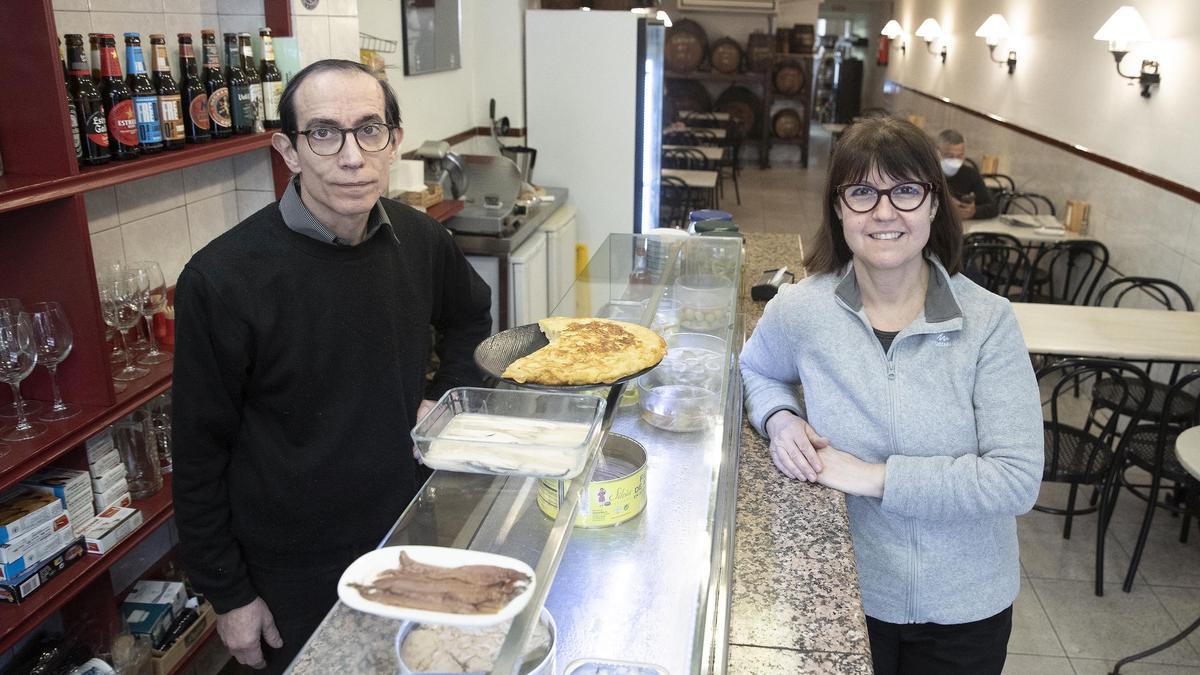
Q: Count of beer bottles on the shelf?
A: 11